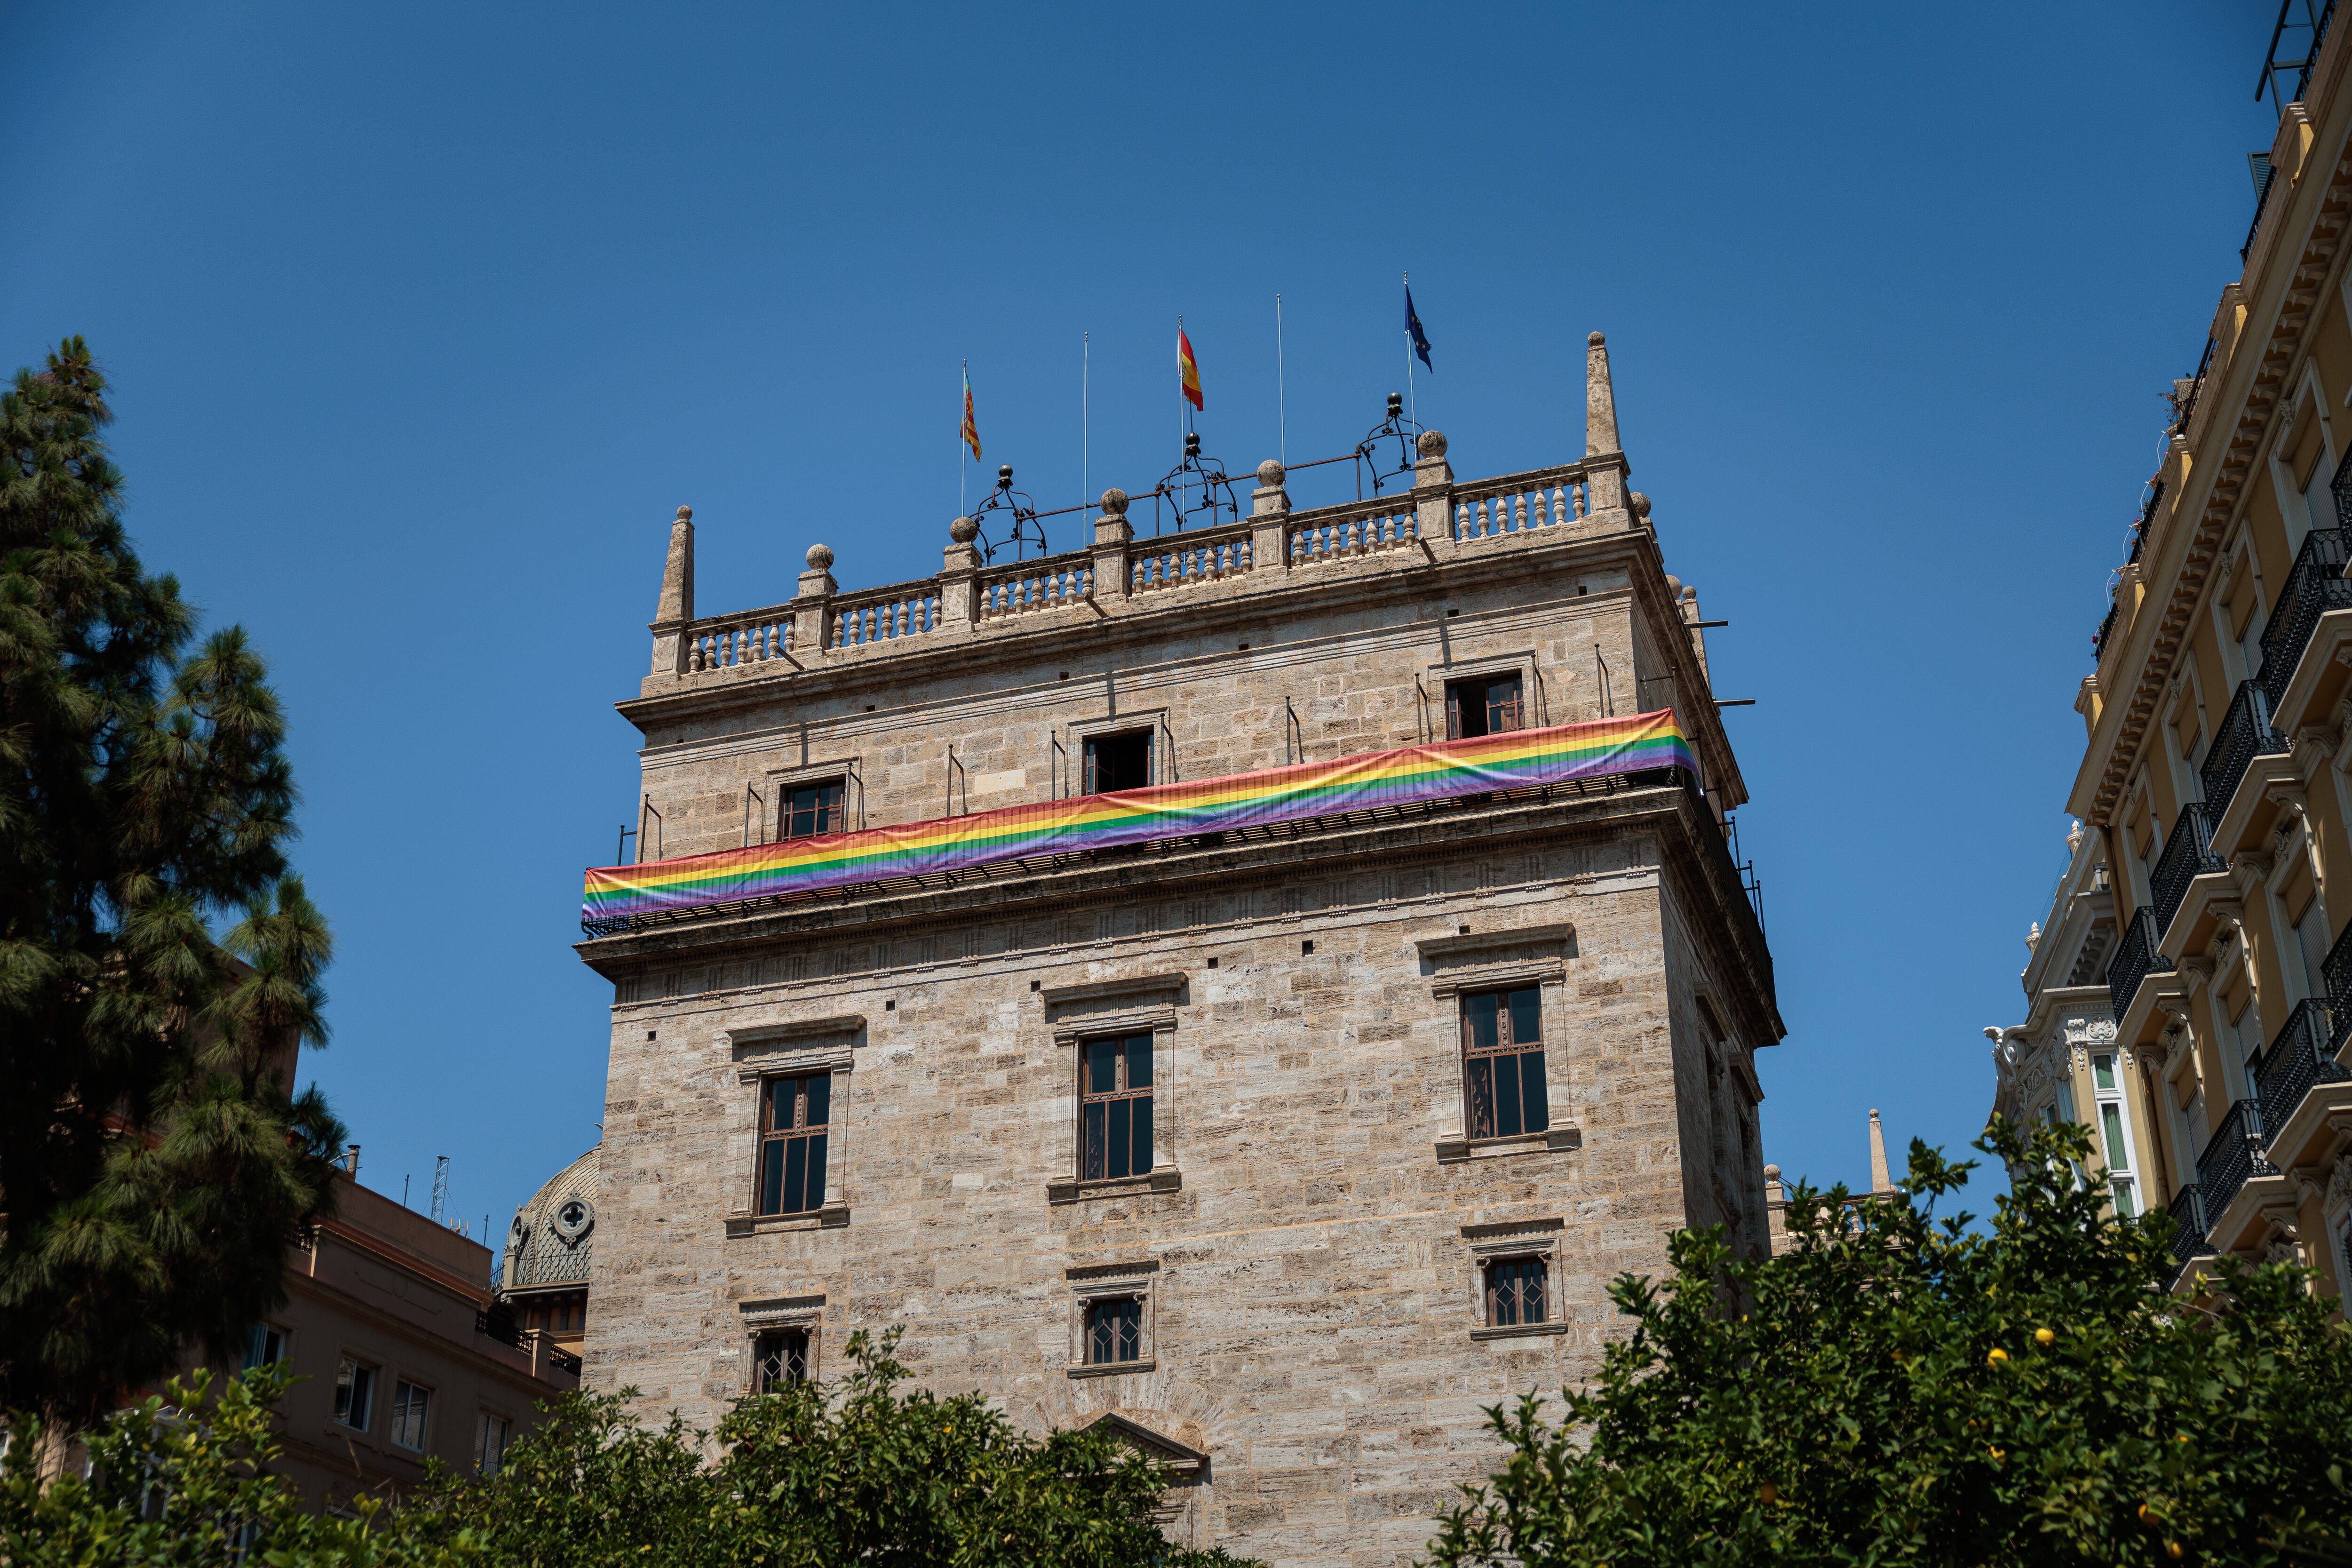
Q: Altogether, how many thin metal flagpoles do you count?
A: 5